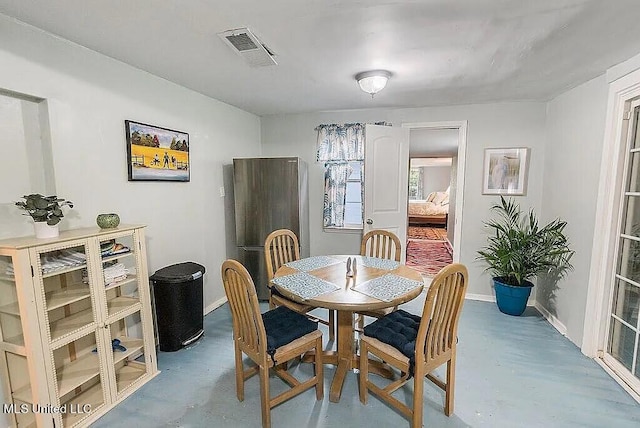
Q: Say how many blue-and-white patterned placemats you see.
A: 4